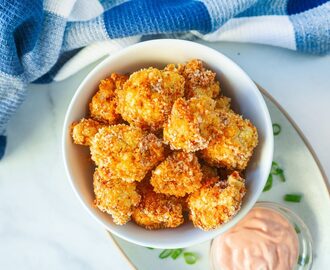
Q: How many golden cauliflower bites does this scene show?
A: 11